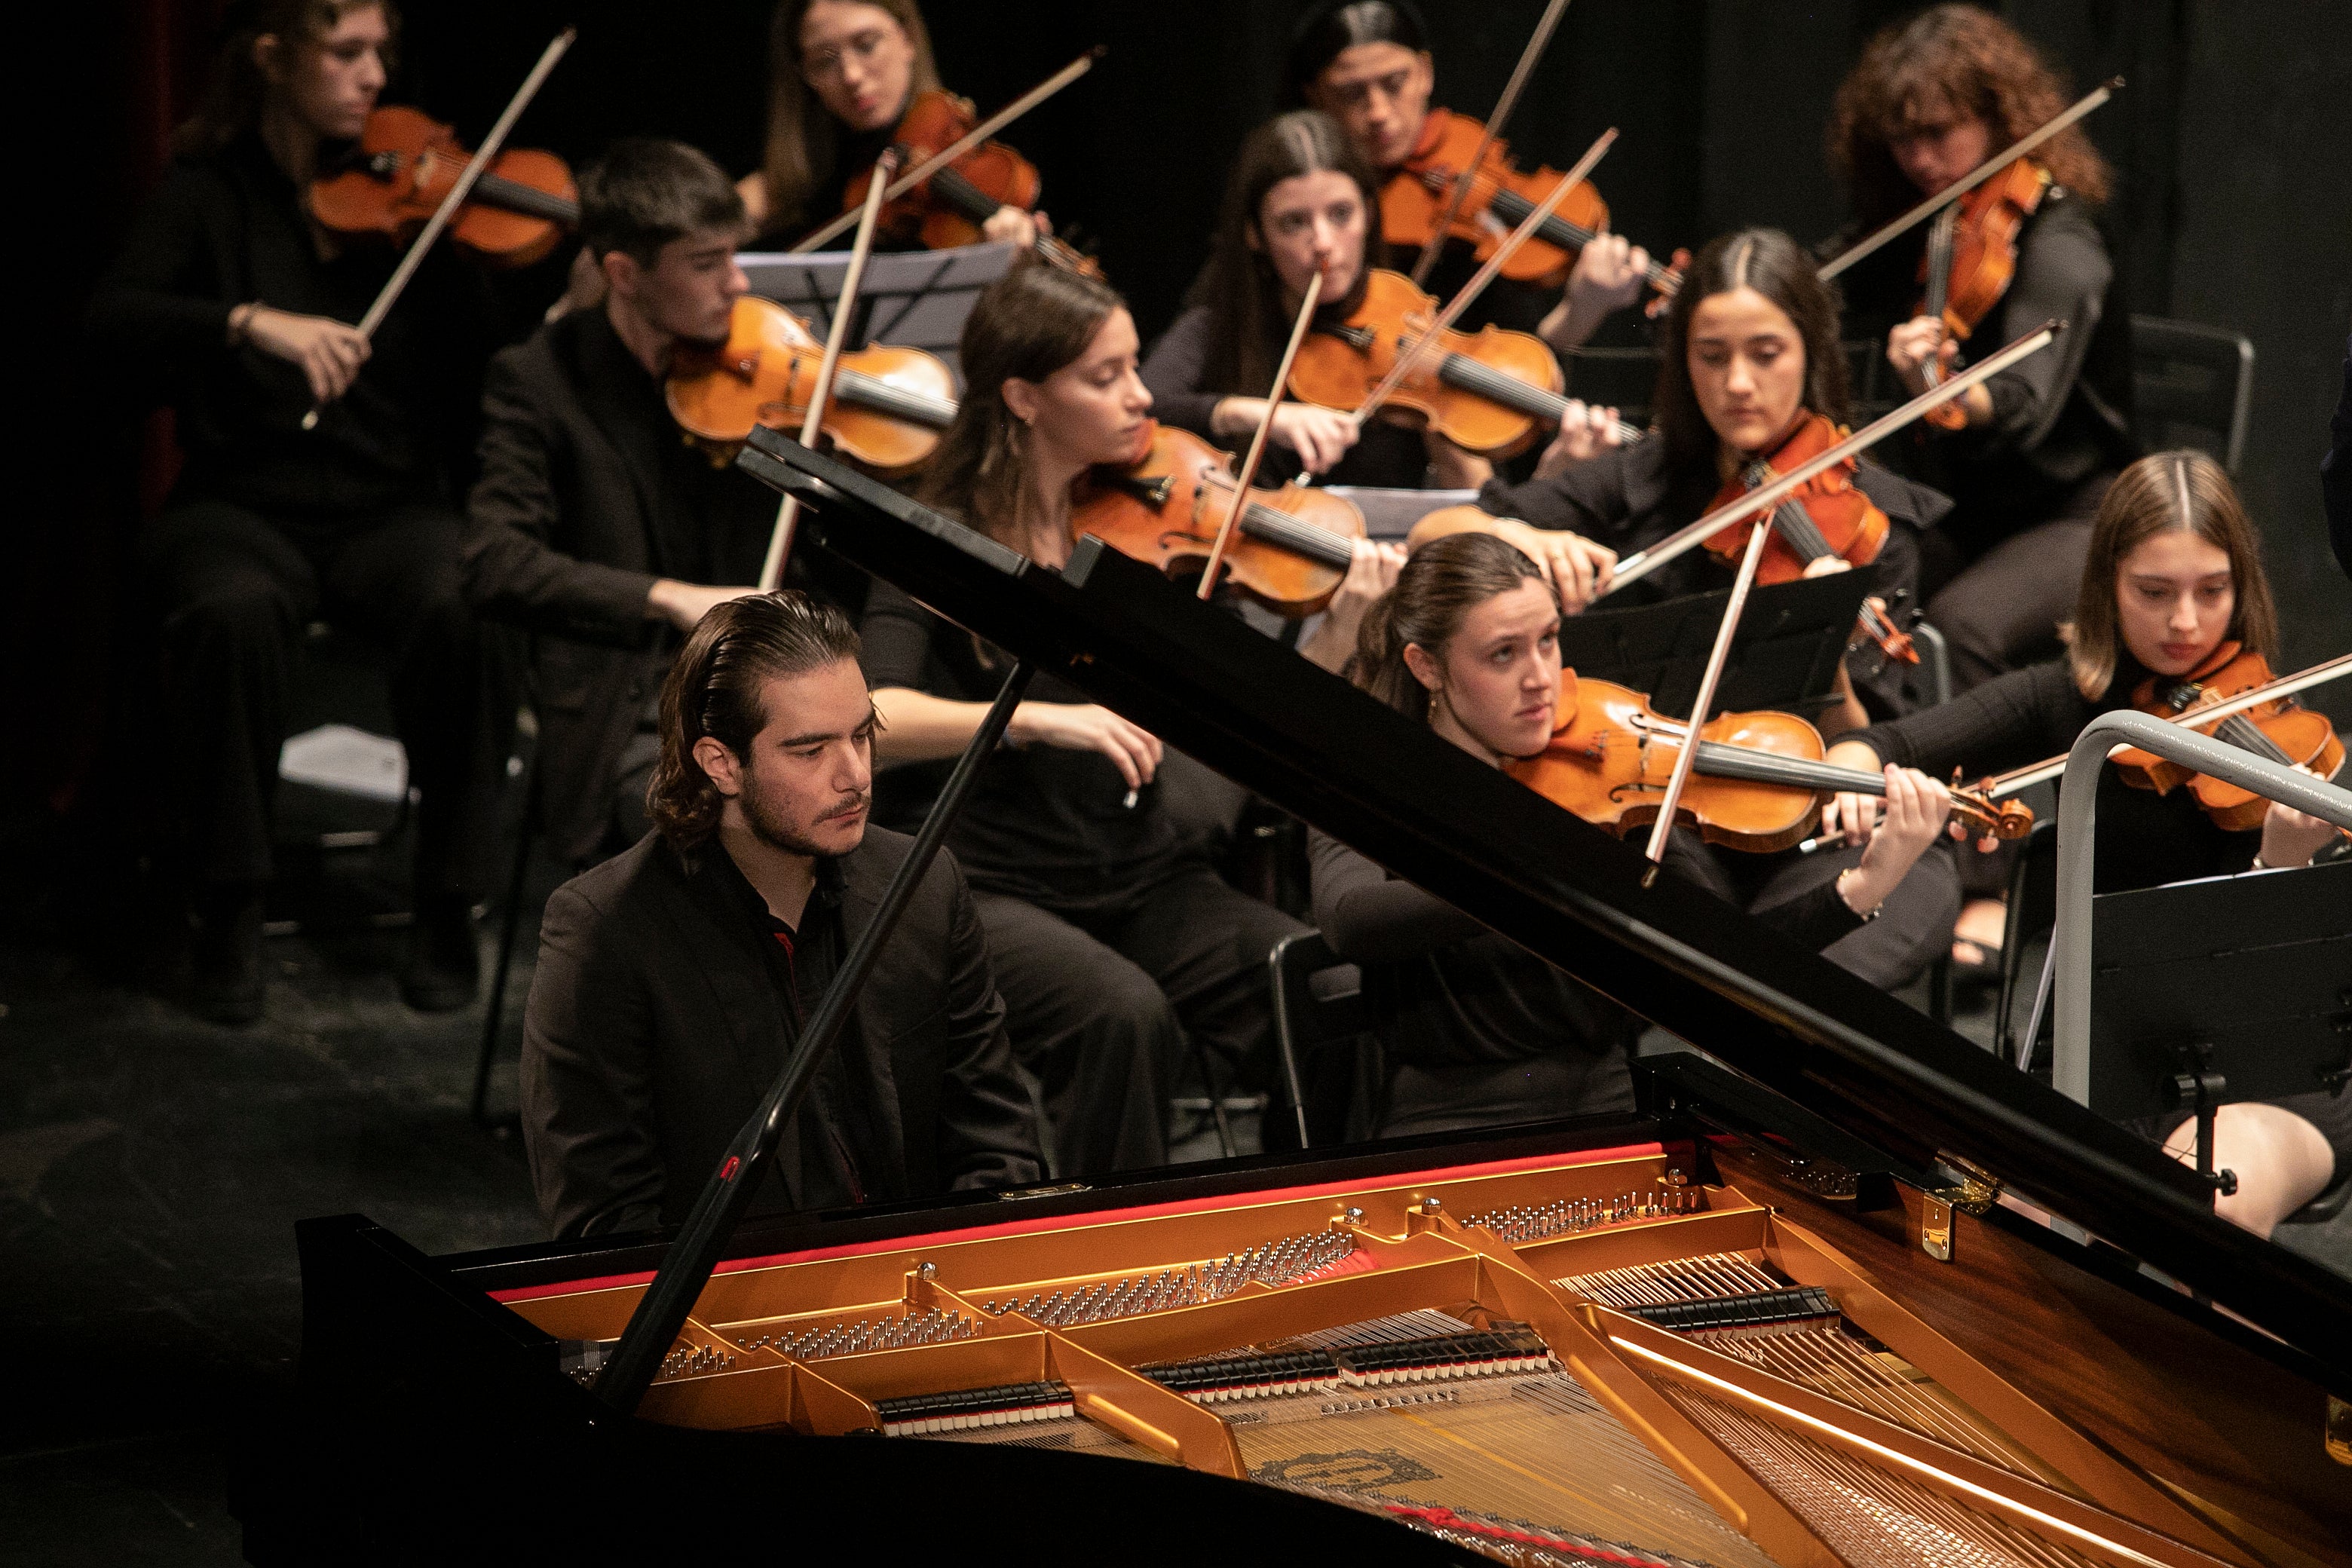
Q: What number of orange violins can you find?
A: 10